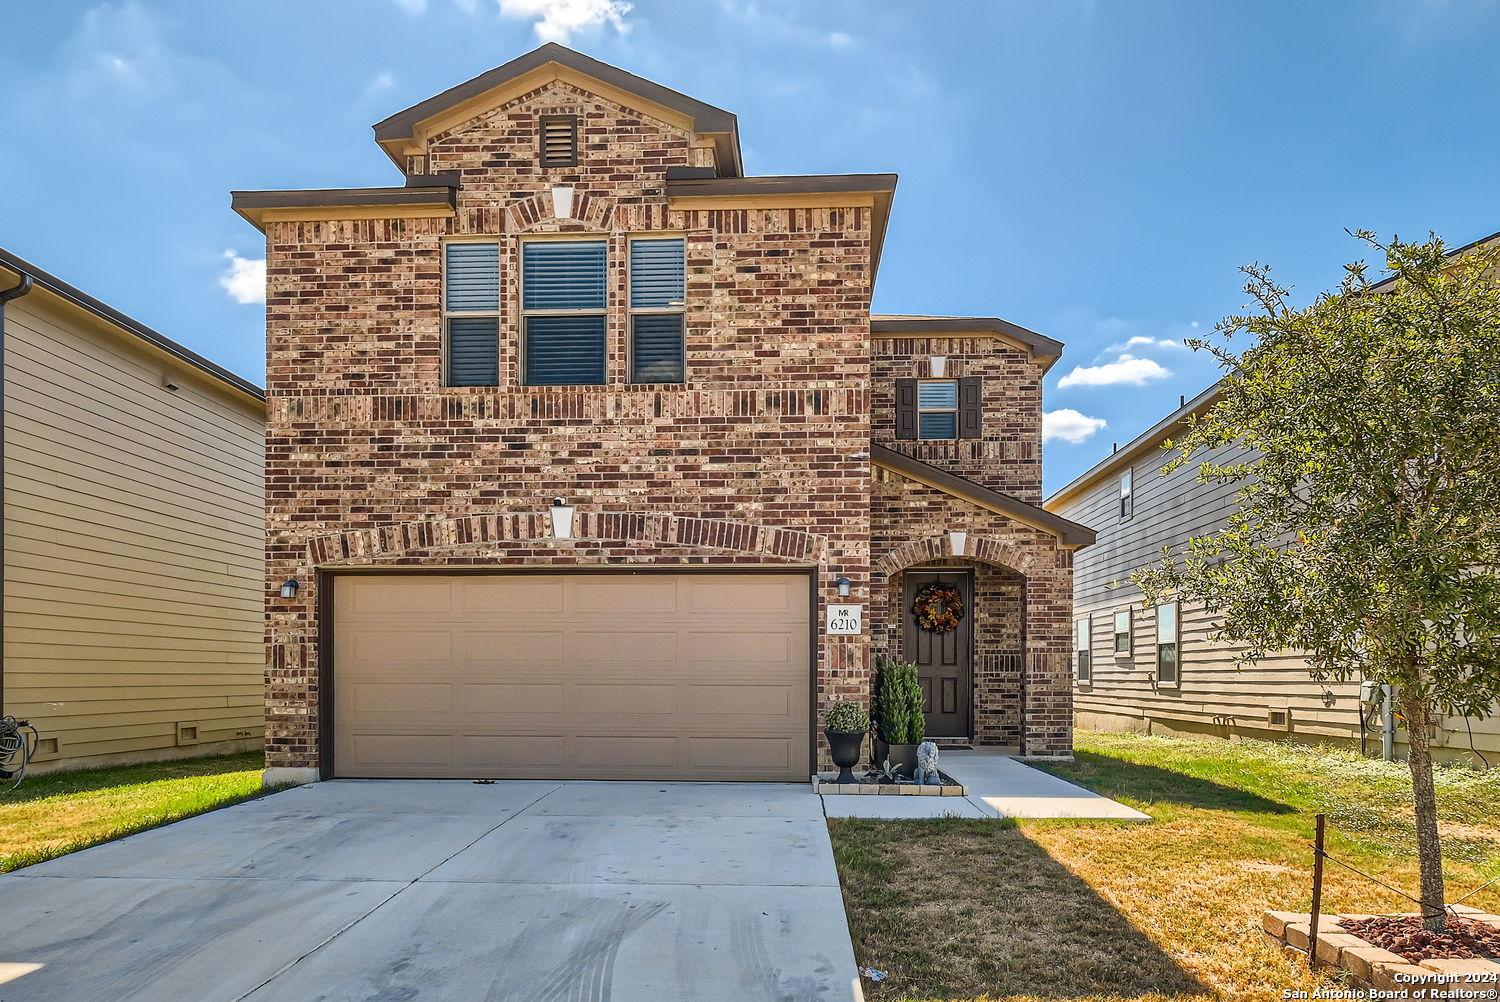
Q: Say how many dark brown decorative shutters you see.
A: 2